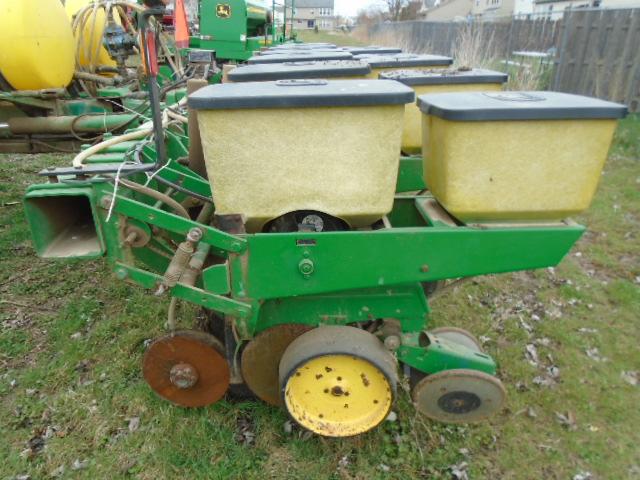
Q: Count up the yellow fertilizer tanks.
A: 2